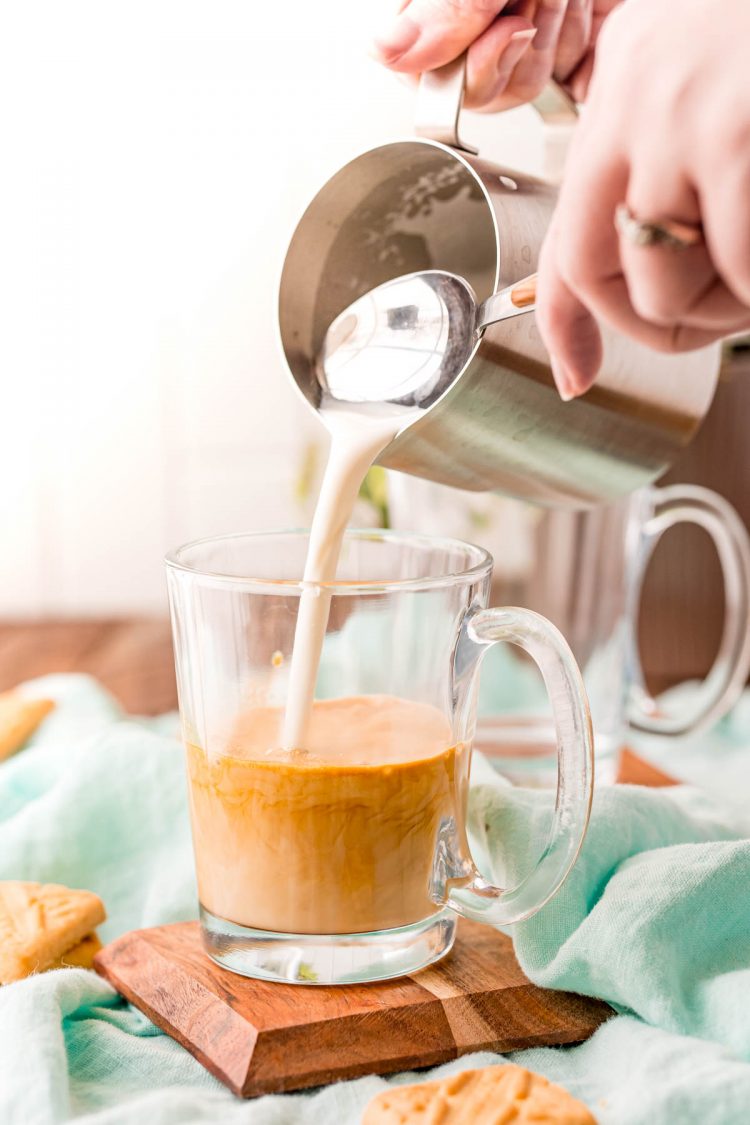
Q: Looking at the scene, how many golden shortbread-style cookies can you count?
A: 4